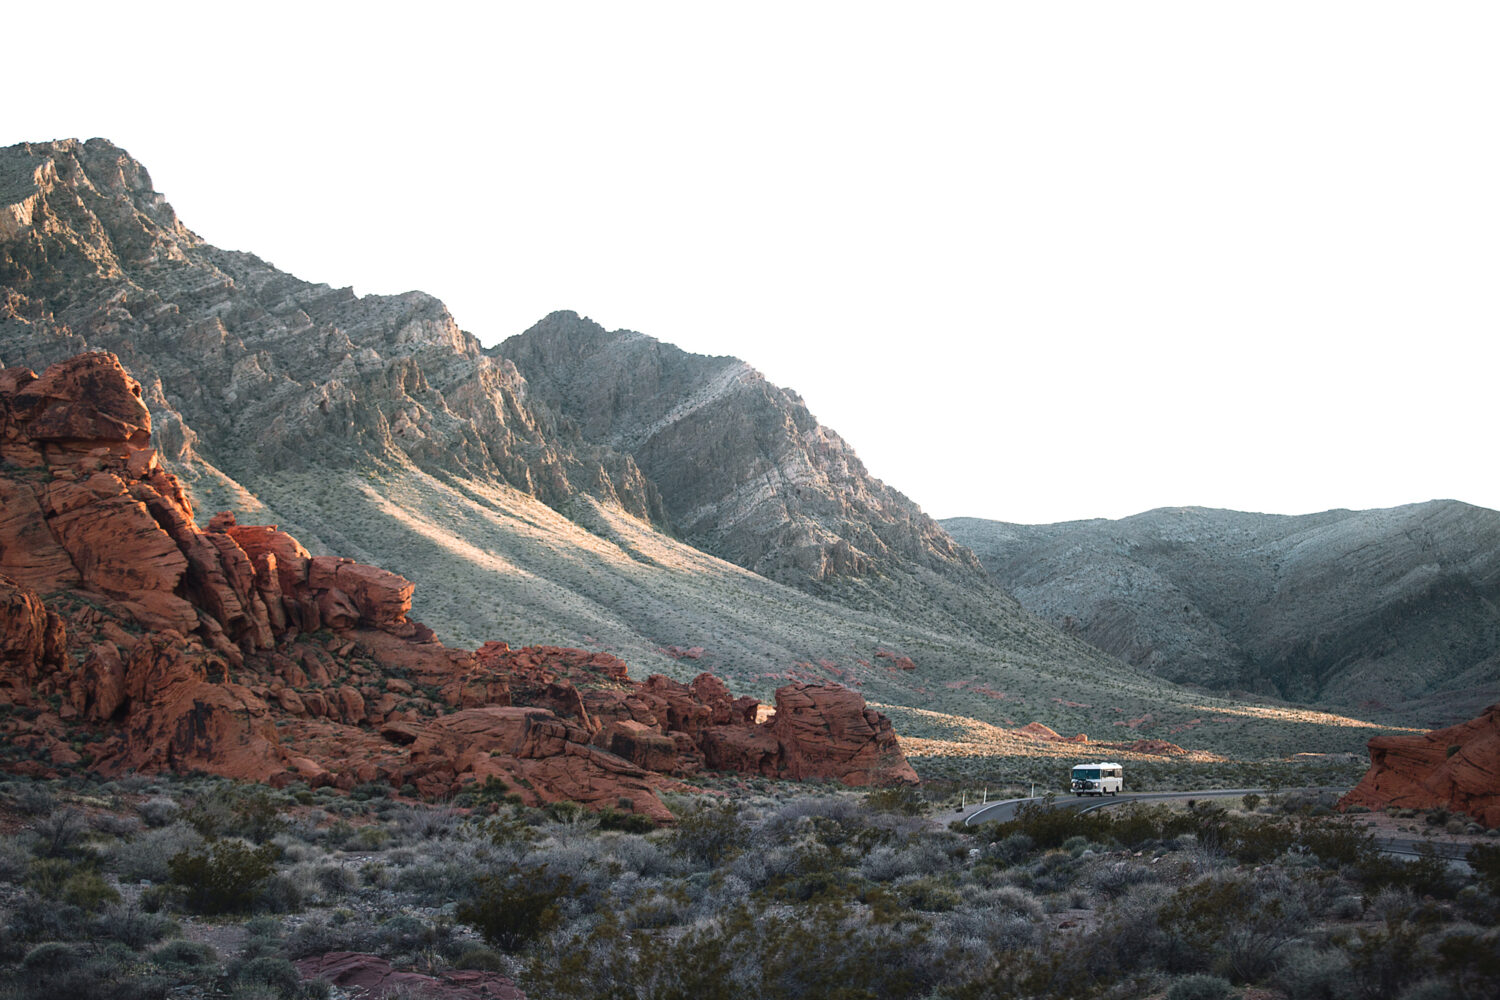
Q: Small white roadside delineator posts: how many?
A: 3